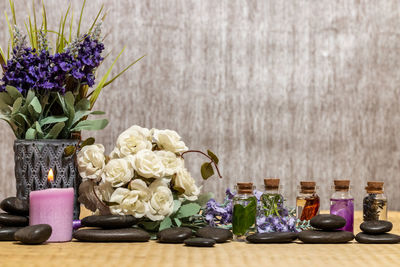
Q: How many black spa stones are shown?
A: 14